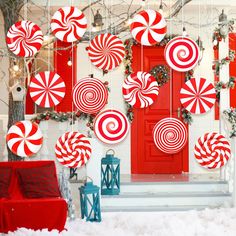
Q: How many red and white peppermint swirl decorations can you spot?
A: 14